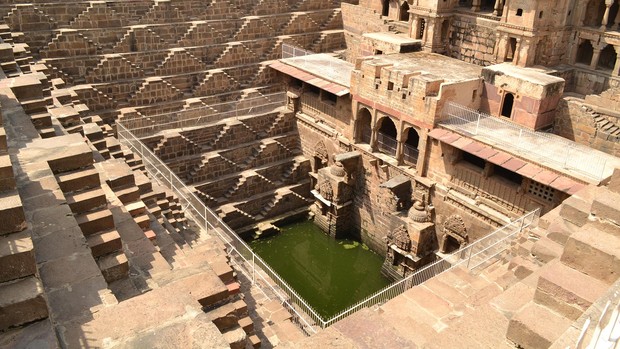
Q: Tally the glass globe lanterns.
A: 0